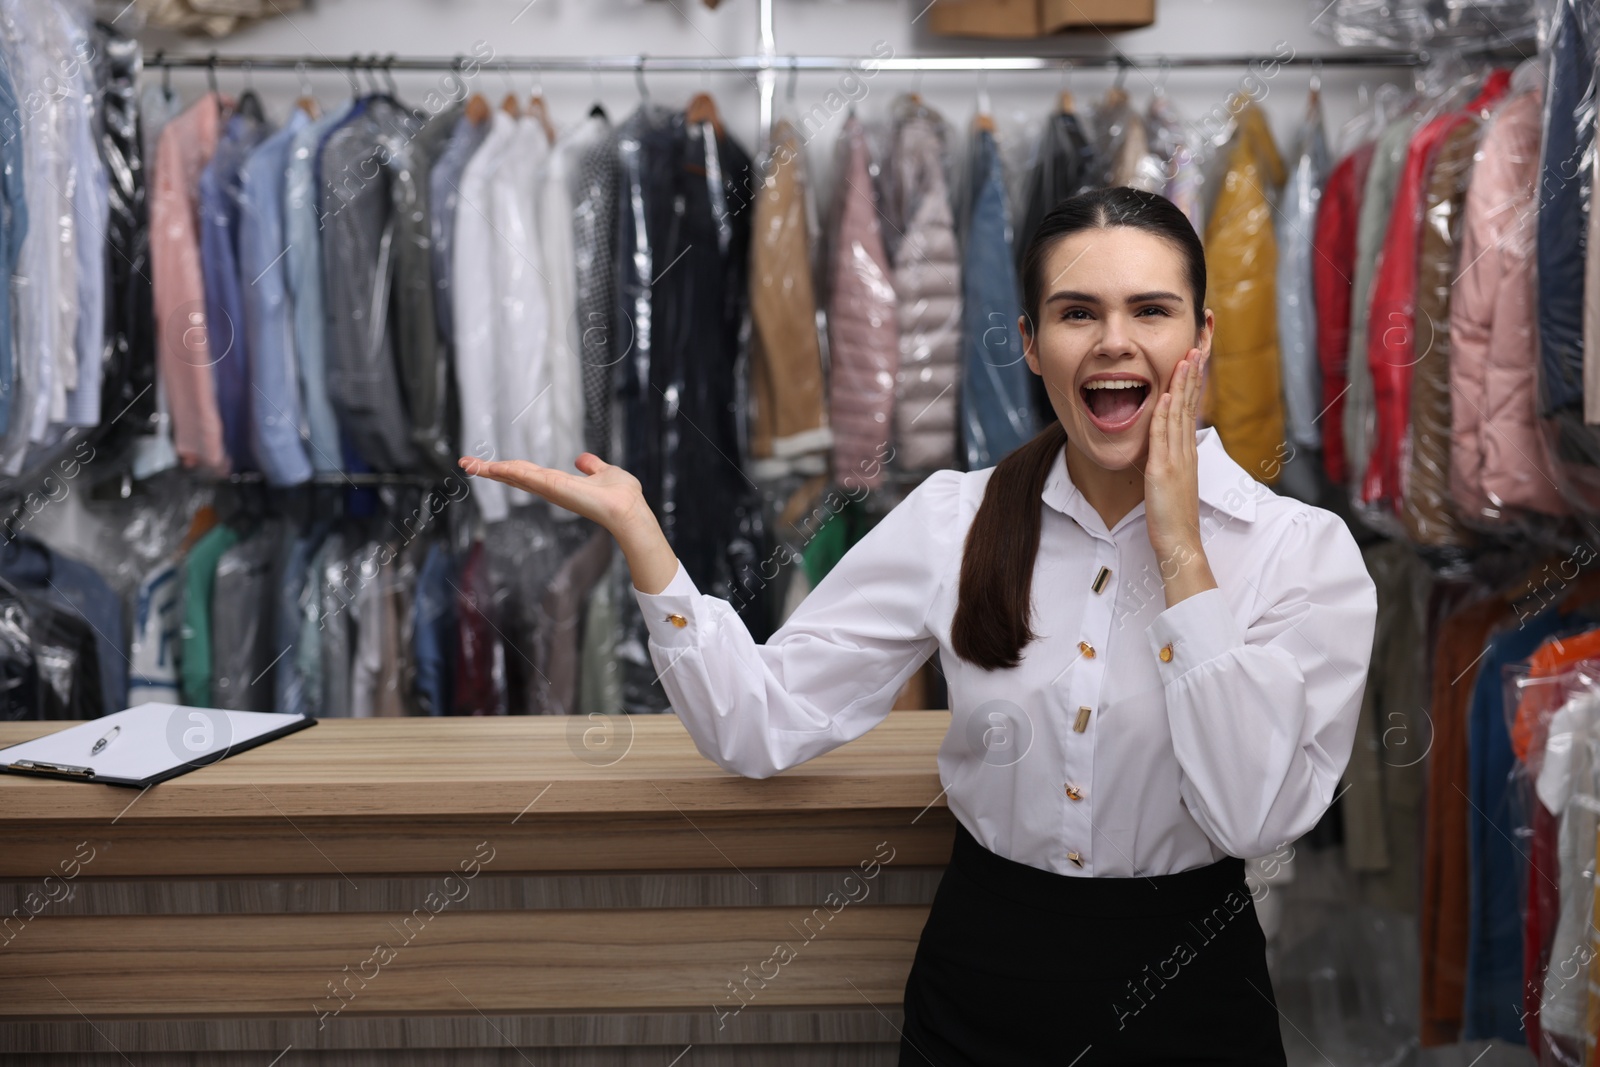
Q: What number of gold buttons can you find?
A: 7